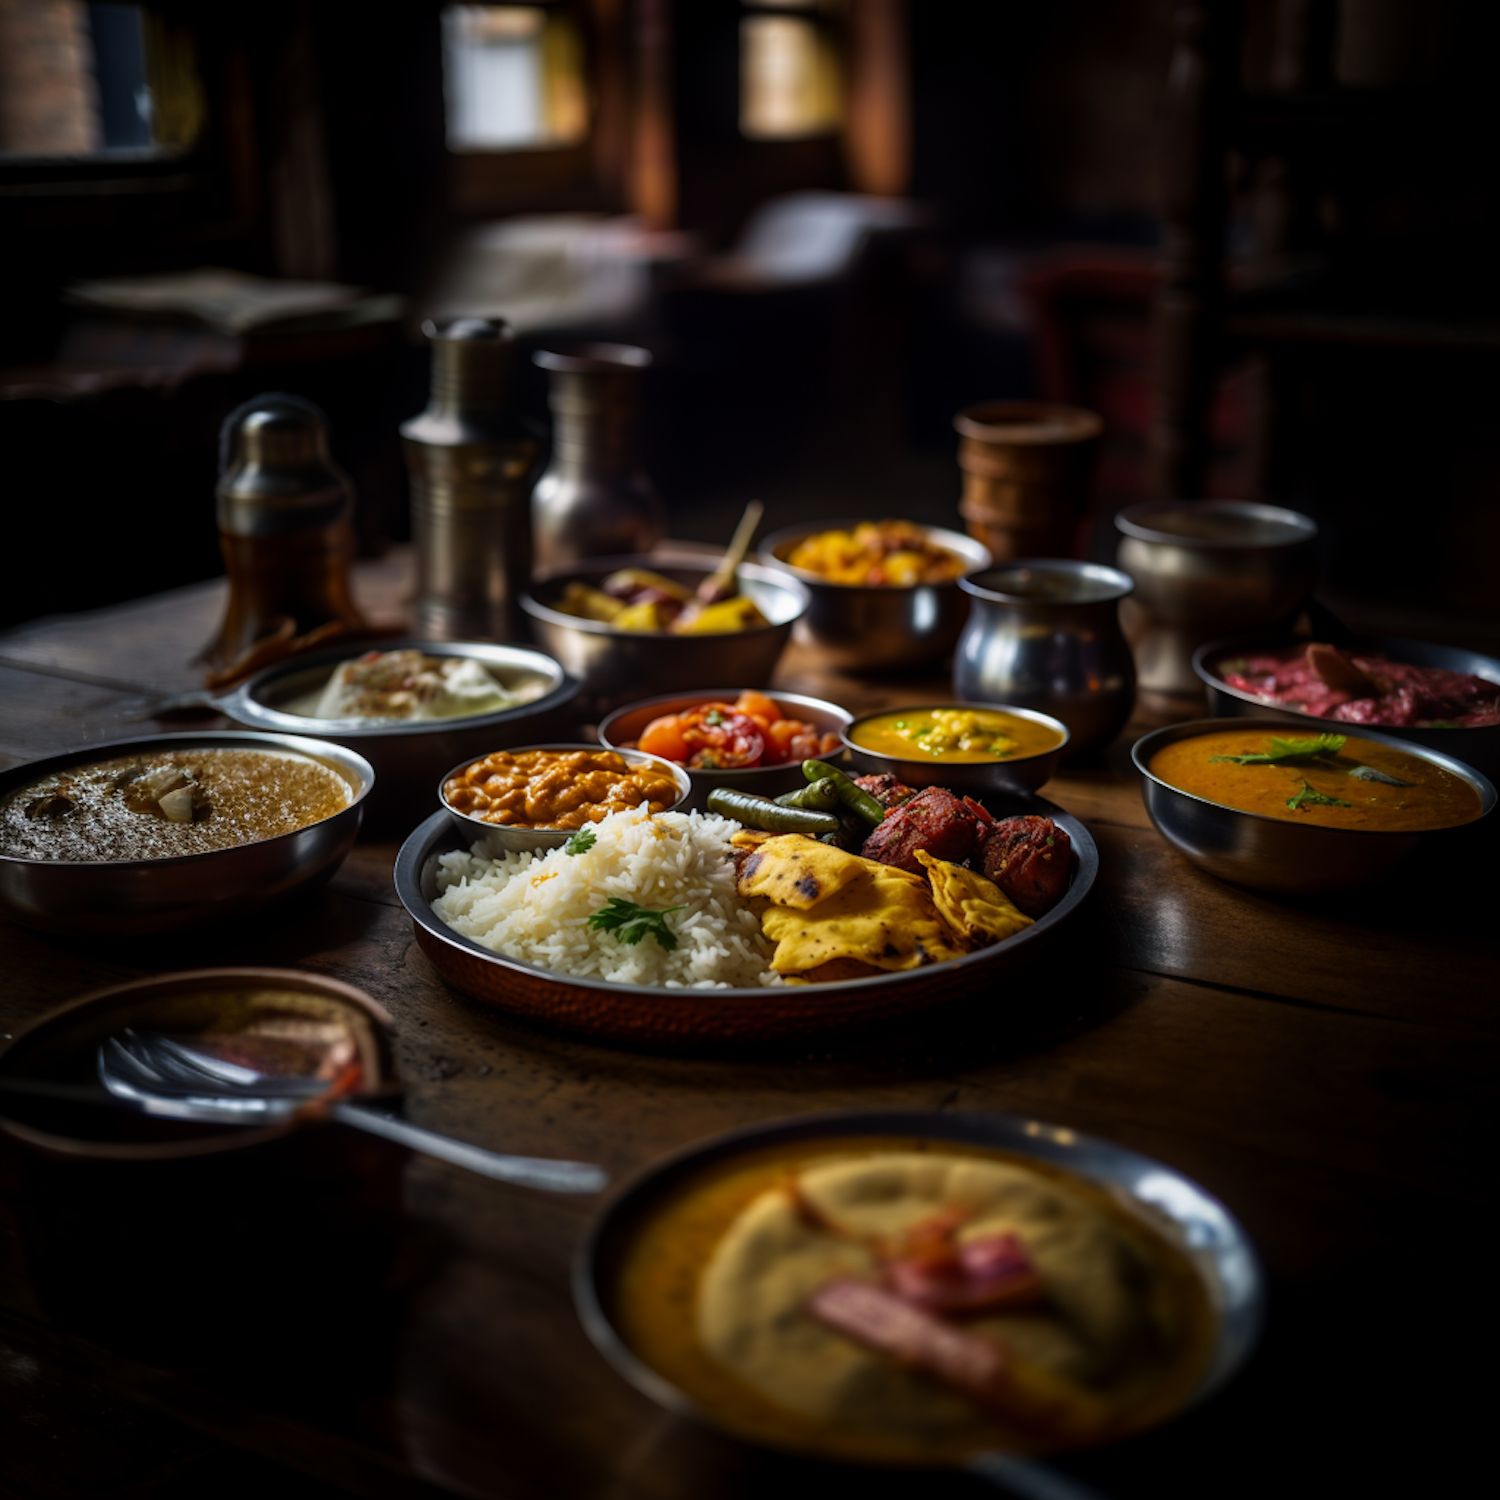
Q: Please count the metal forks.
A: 1